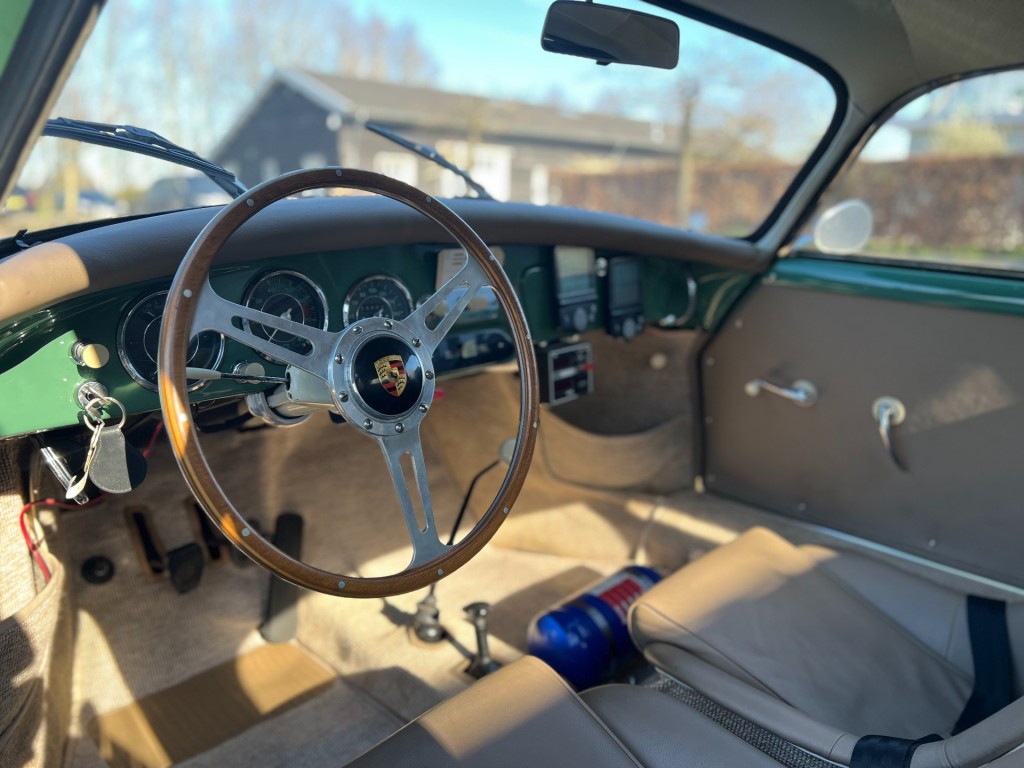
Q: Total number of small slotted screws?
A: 9